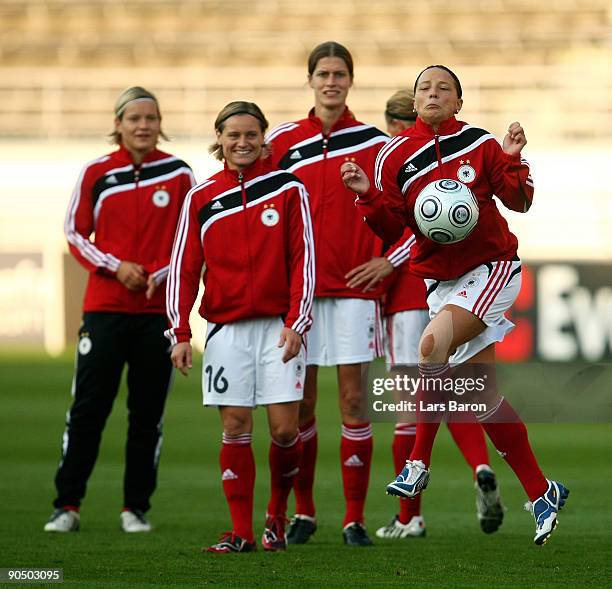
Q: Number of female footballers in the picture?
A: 5